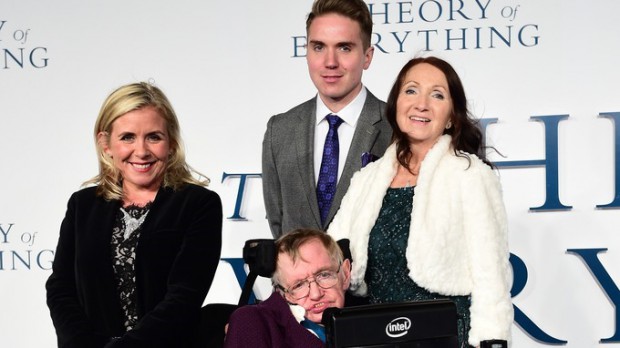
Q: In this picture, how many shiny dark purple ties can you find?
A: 1